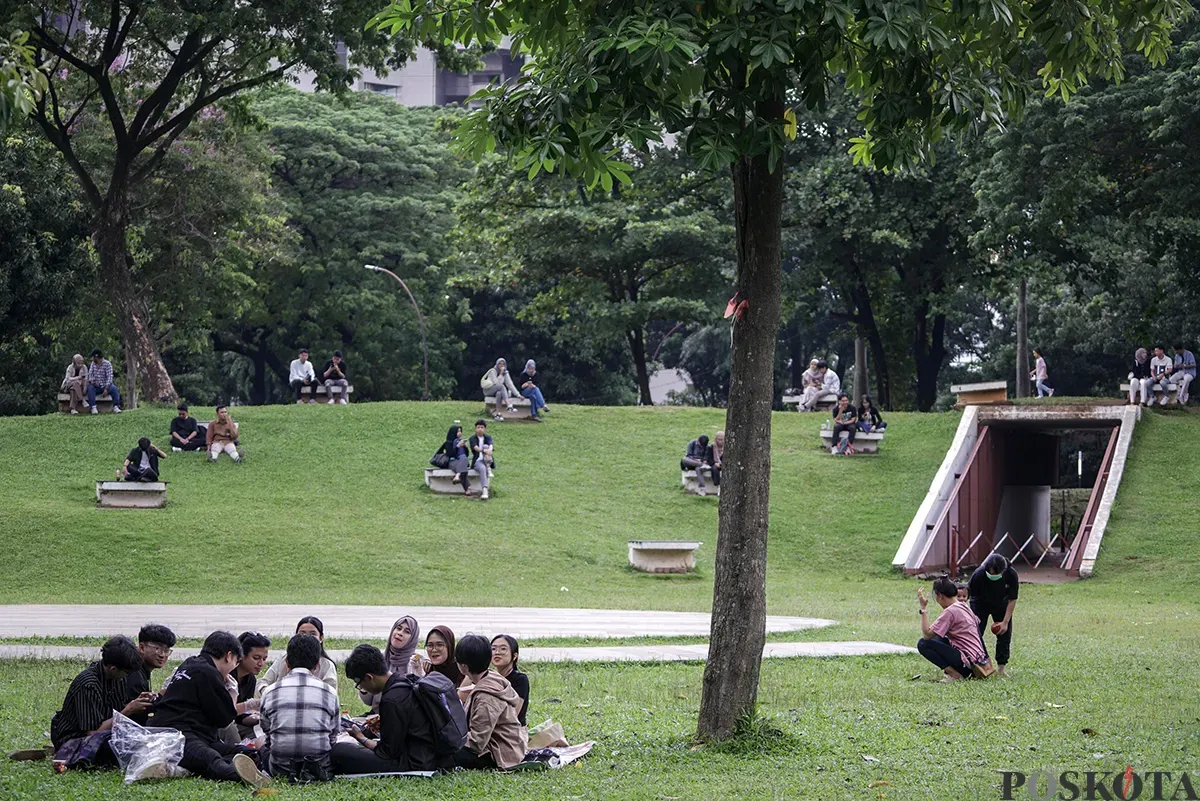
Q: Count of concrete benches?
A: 12